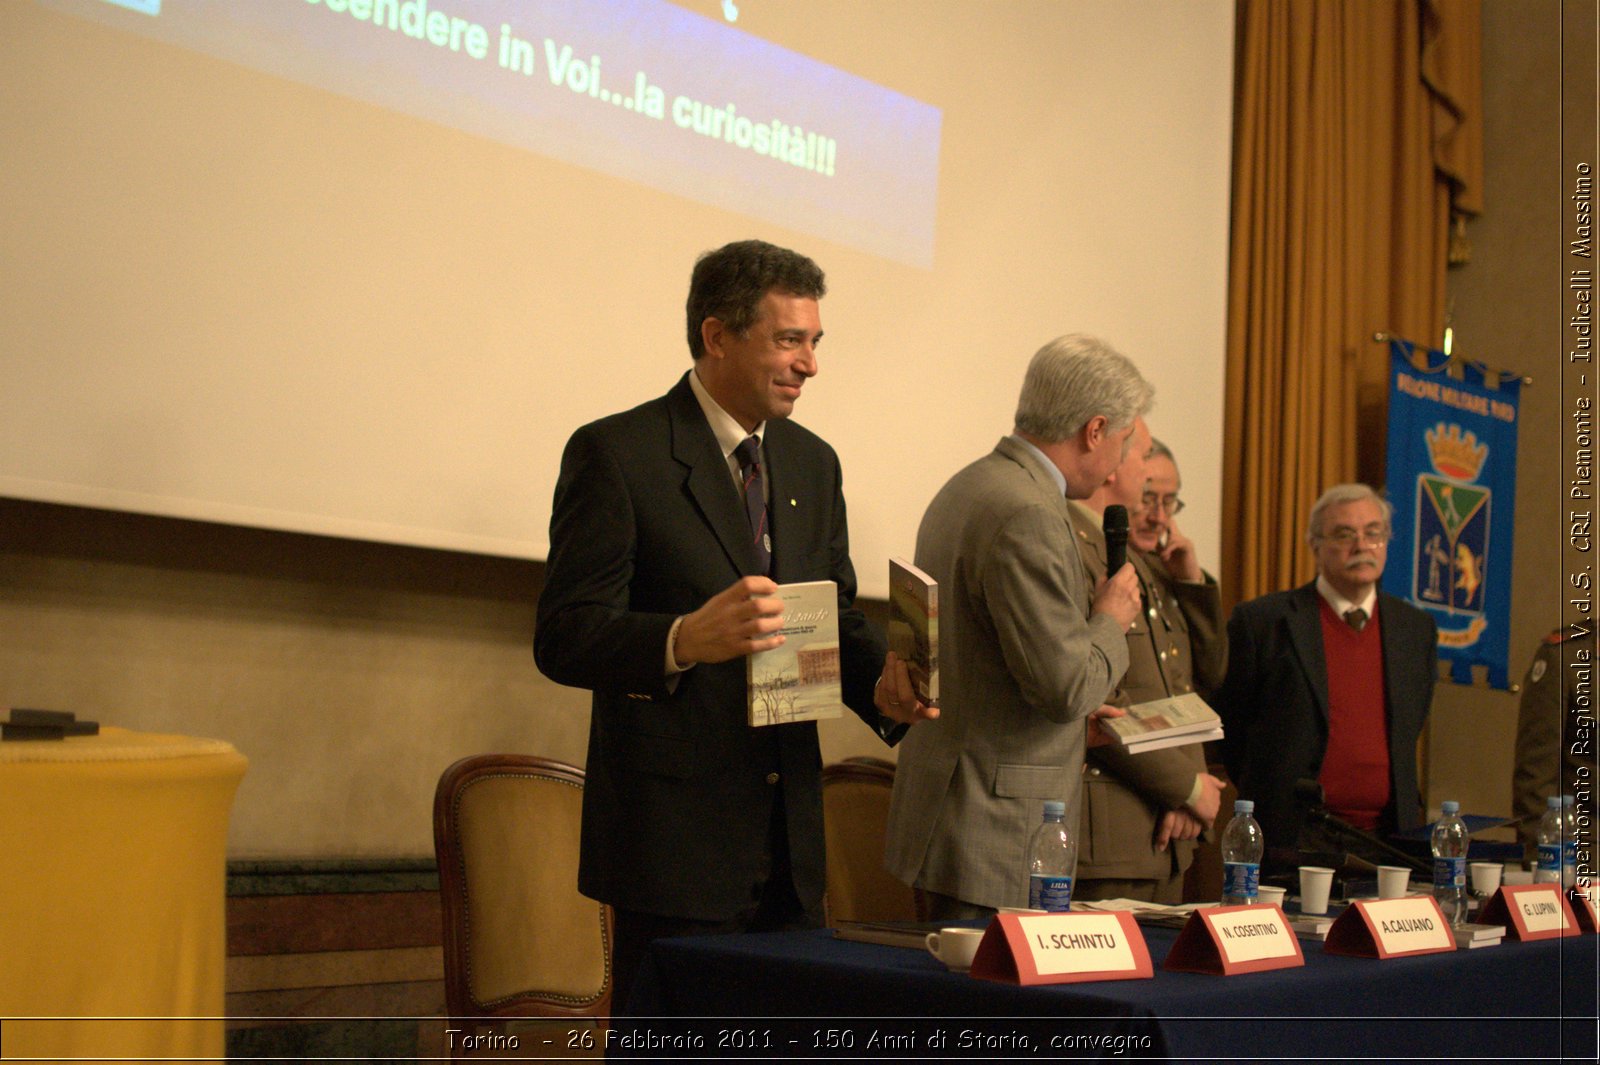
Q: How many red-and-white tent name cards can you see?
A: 5